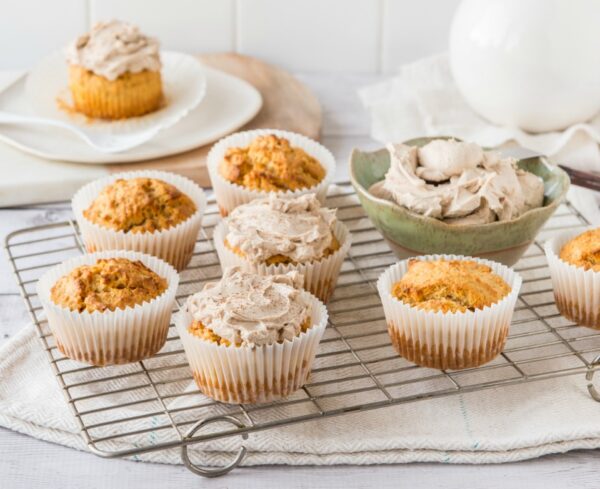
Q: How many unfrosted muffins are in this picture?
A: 5